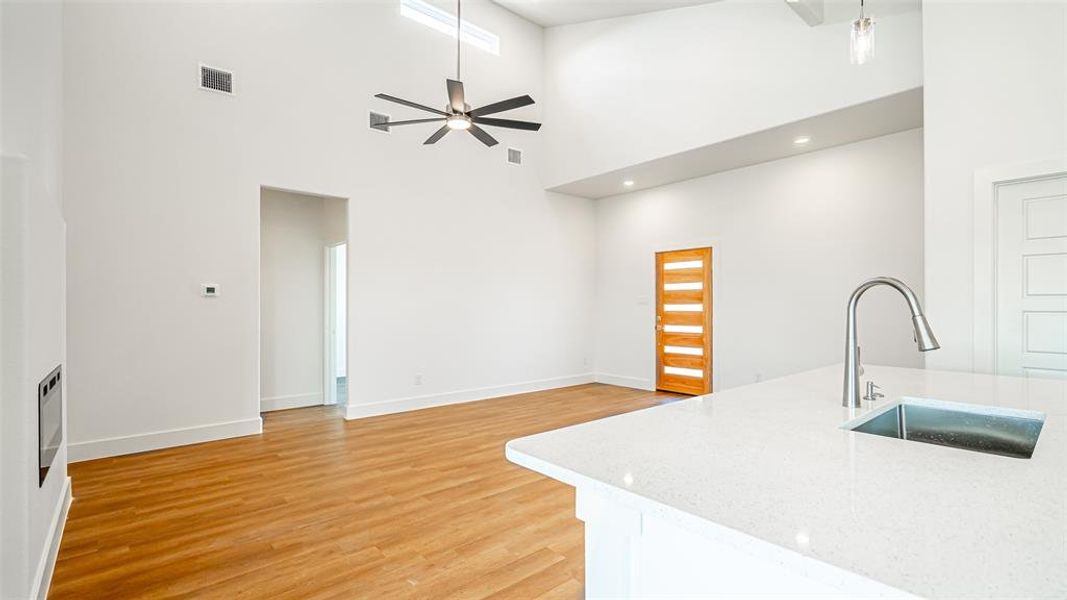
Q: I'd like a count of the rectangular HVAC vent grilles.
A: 3